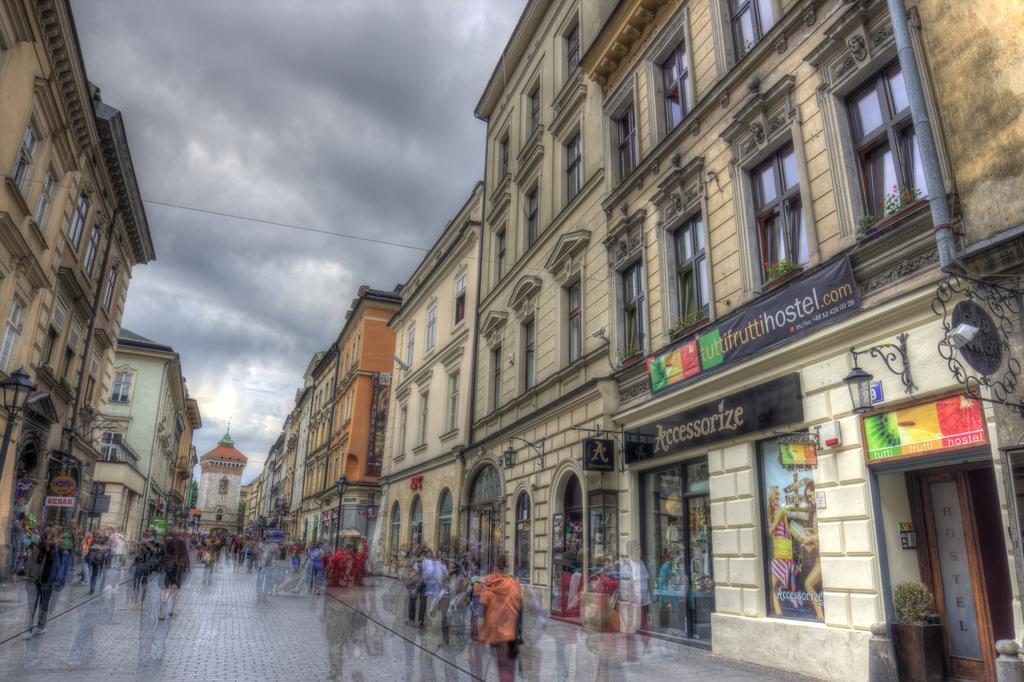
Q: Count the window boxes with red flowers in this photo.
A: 2